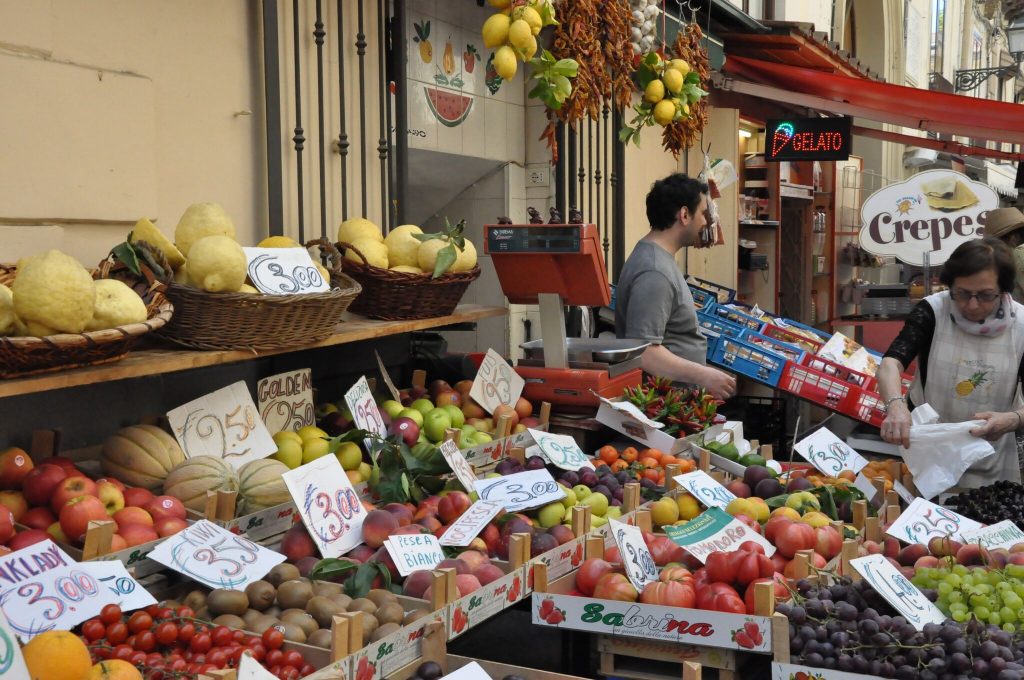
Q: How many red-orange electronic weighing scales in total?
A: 1